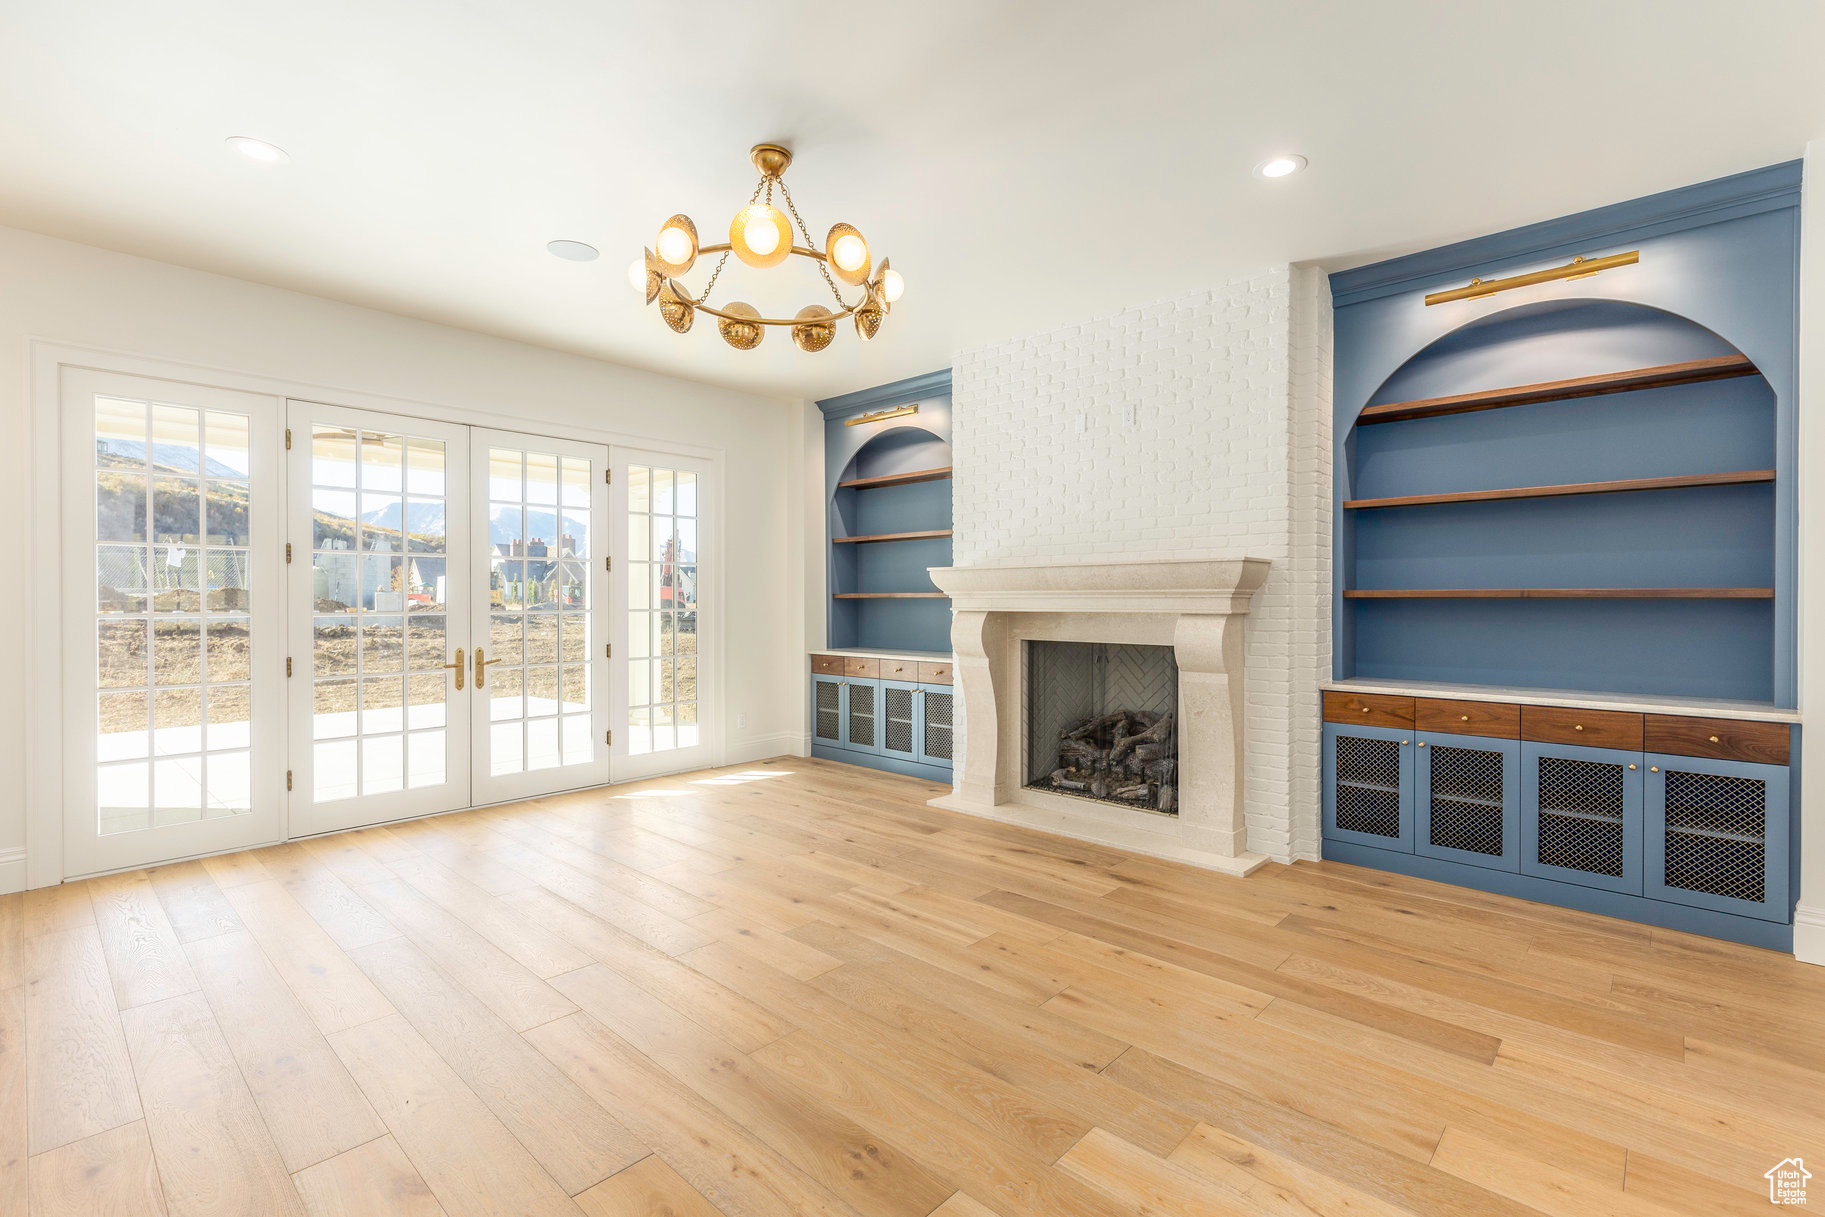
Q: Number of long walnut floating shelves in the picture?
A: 6